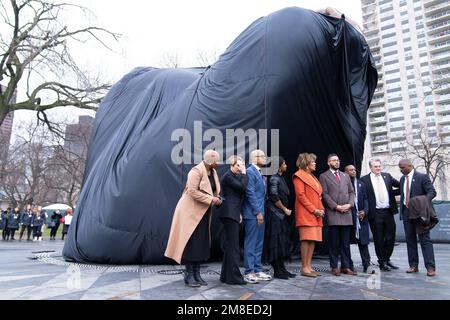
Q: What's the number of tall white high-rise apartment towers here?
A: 1